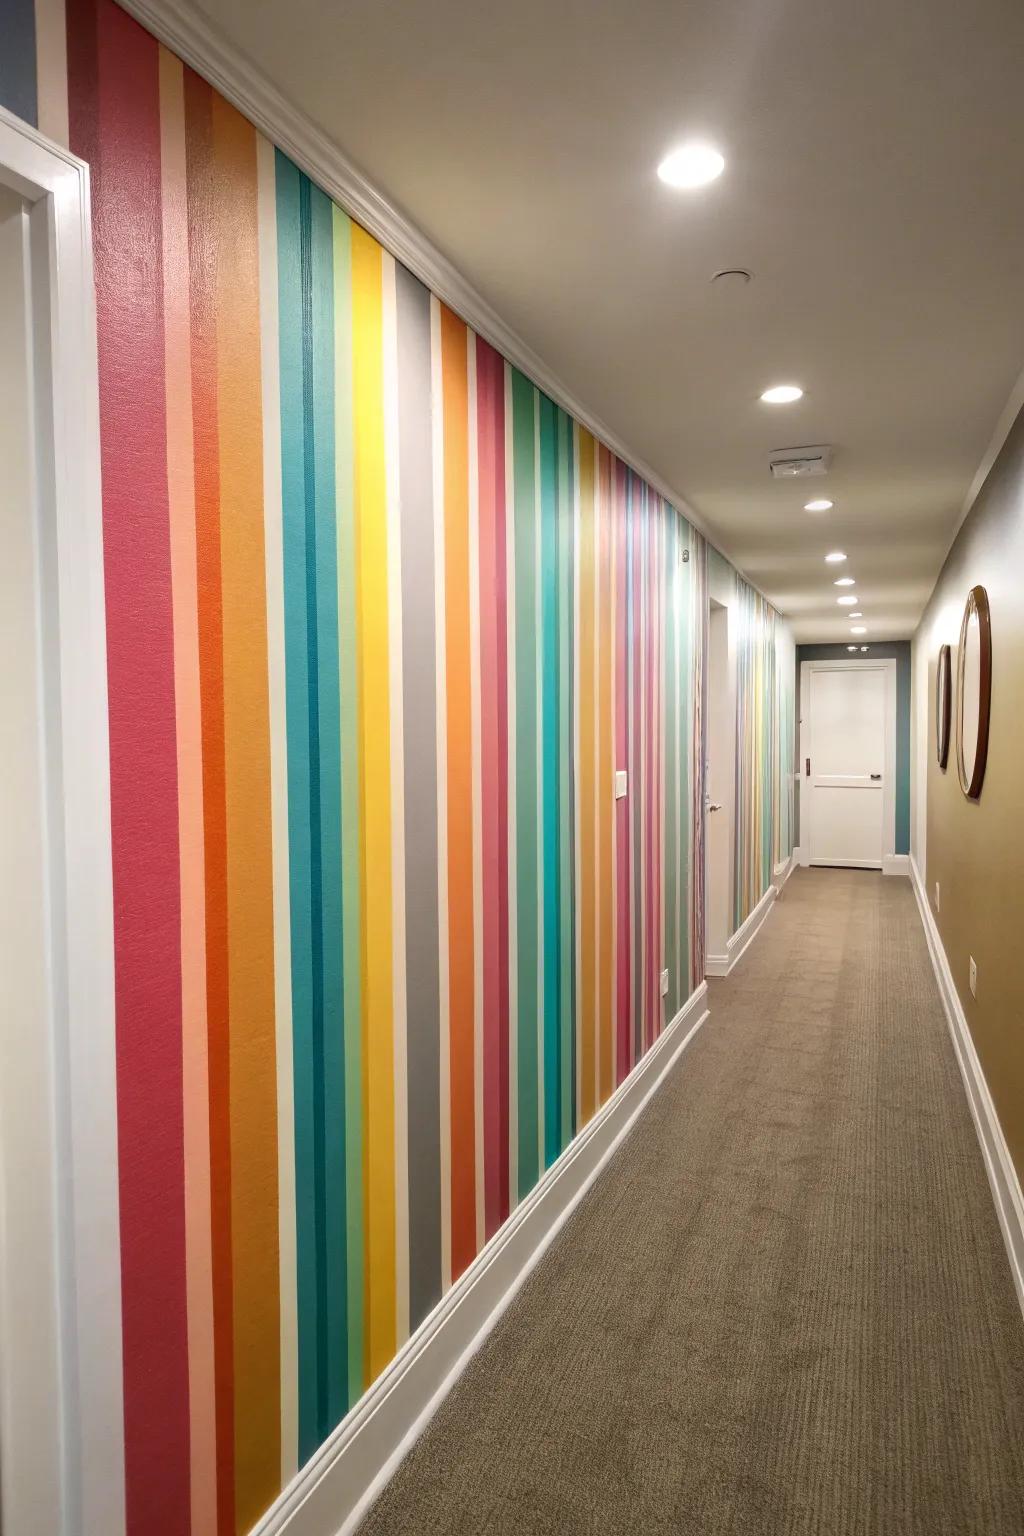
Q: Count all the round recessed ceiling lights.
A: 8